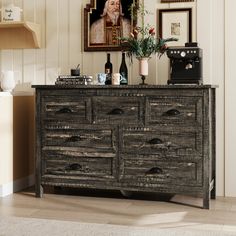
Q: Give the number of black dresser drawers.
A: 7